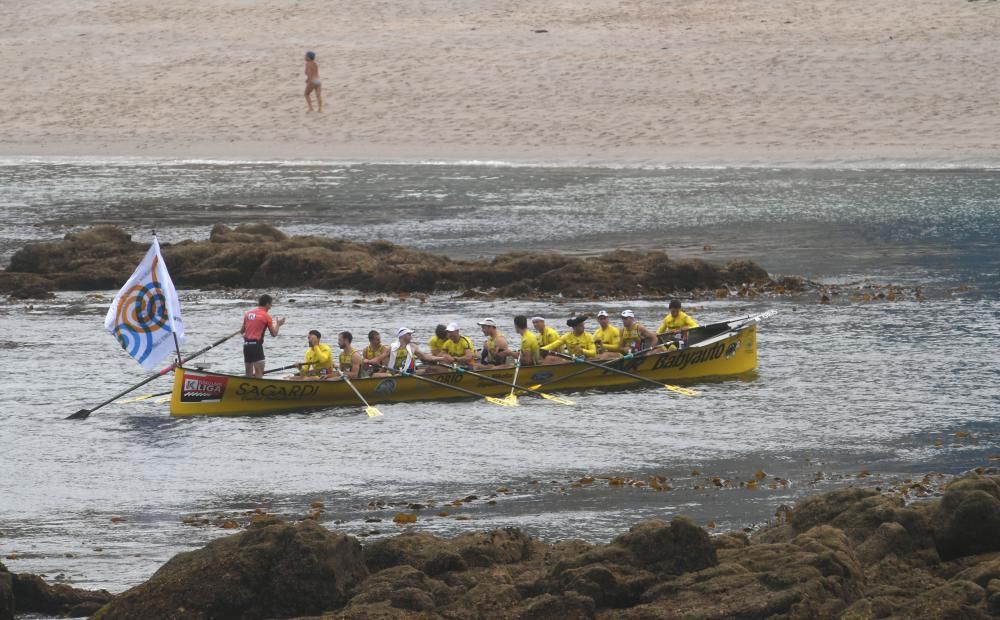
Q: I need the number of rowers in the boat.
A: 13